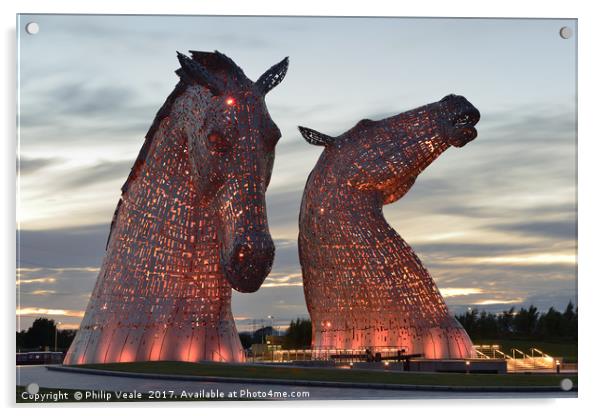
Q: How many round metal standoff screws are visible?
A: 4